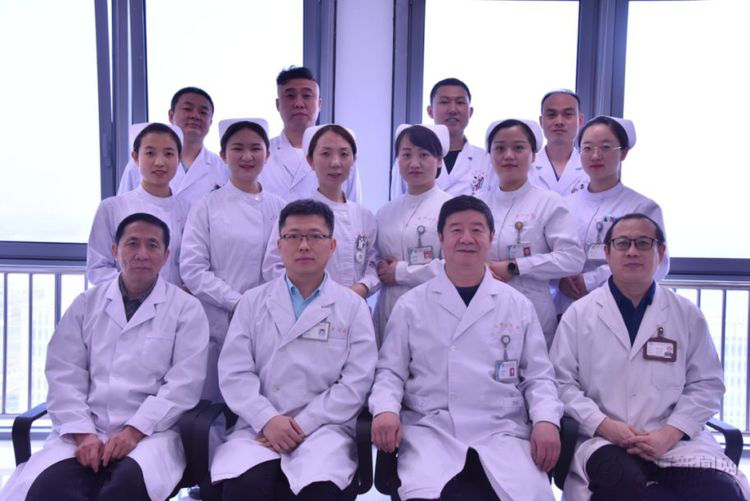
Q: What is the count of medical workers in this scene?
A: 14